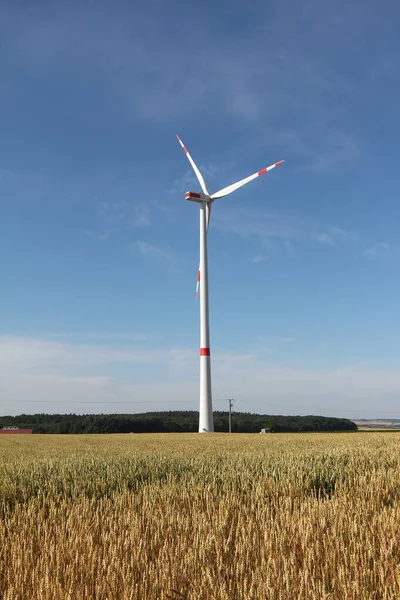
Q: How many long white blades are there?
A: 3